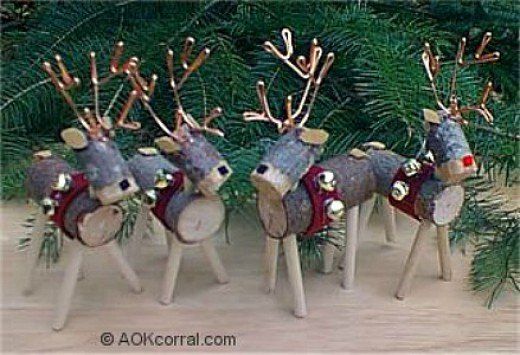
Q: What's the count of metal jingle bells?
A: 9